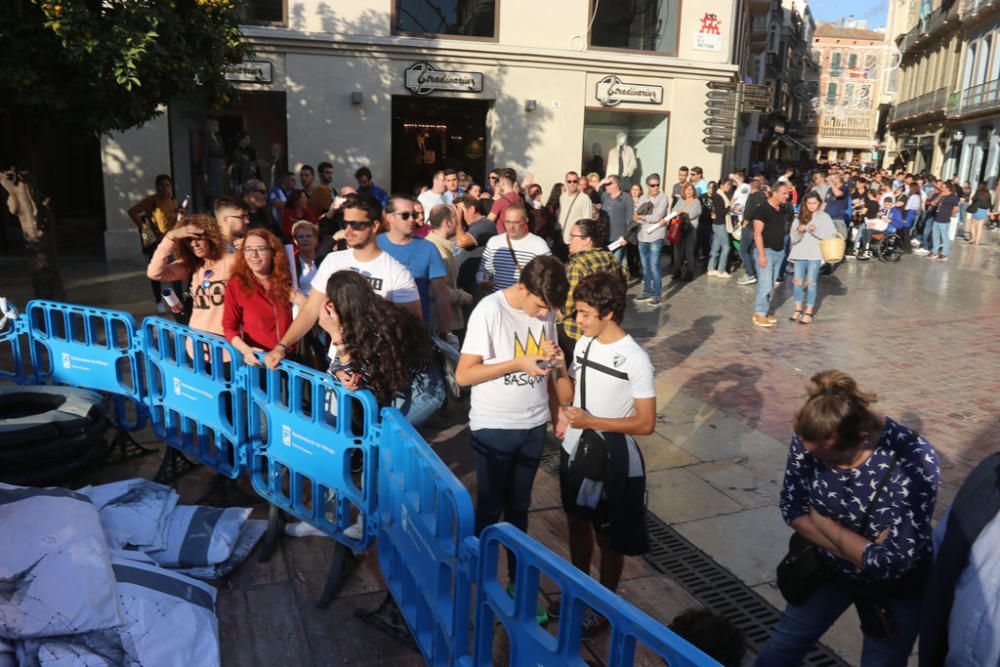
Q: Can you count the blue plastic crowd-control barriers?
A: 6